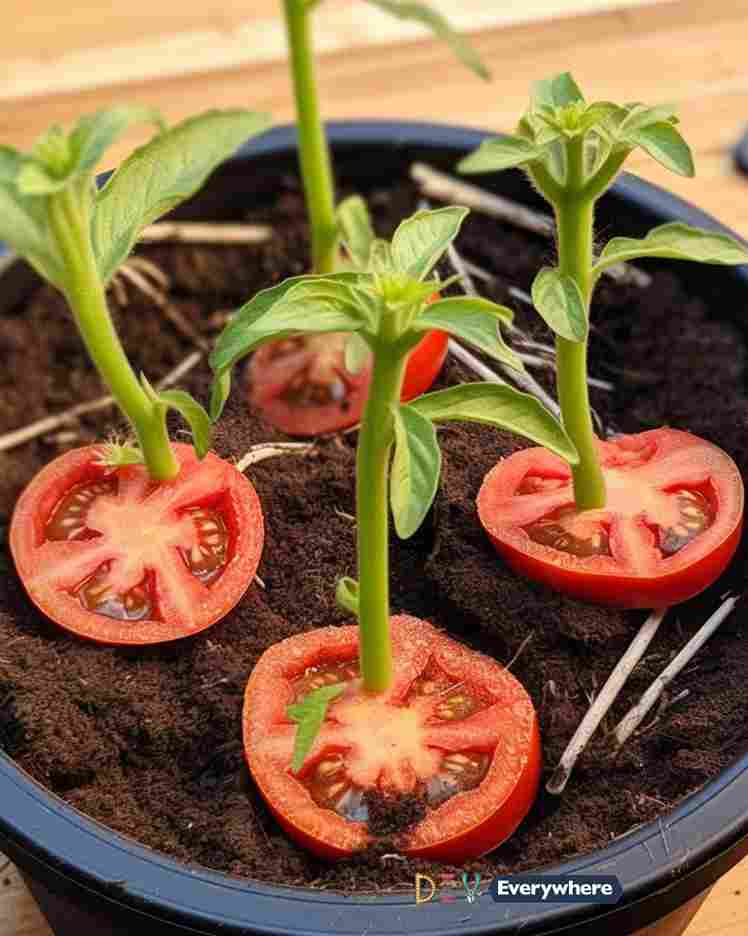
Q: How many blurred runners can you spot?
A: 0